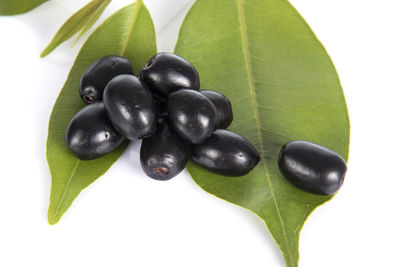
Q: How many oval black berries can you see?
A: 9